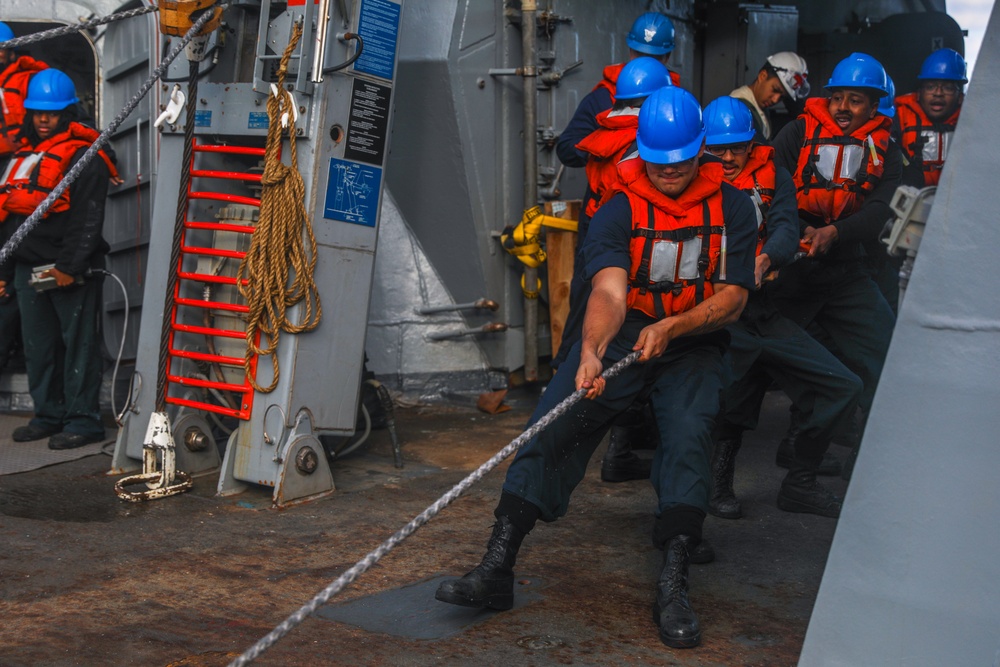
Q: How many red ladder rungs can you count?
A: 11